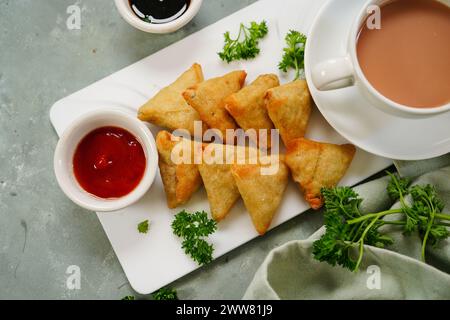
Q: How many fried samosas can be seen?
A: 8